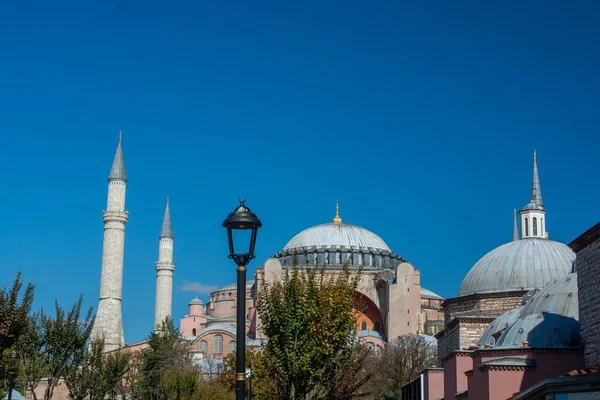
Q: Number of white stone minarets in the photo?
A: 2